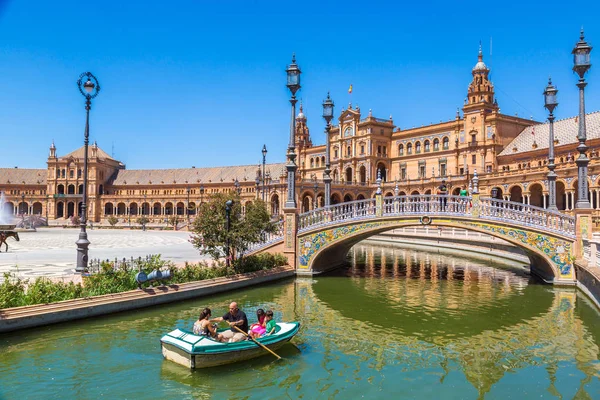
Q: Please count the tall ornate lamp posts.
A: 5